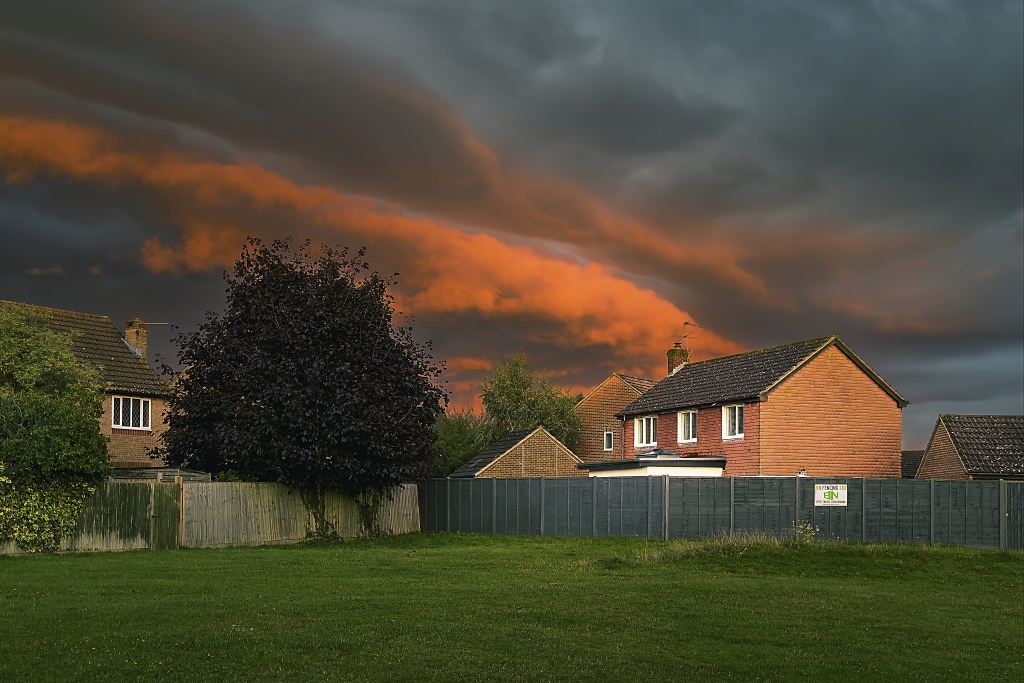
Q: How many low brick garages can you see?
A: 2